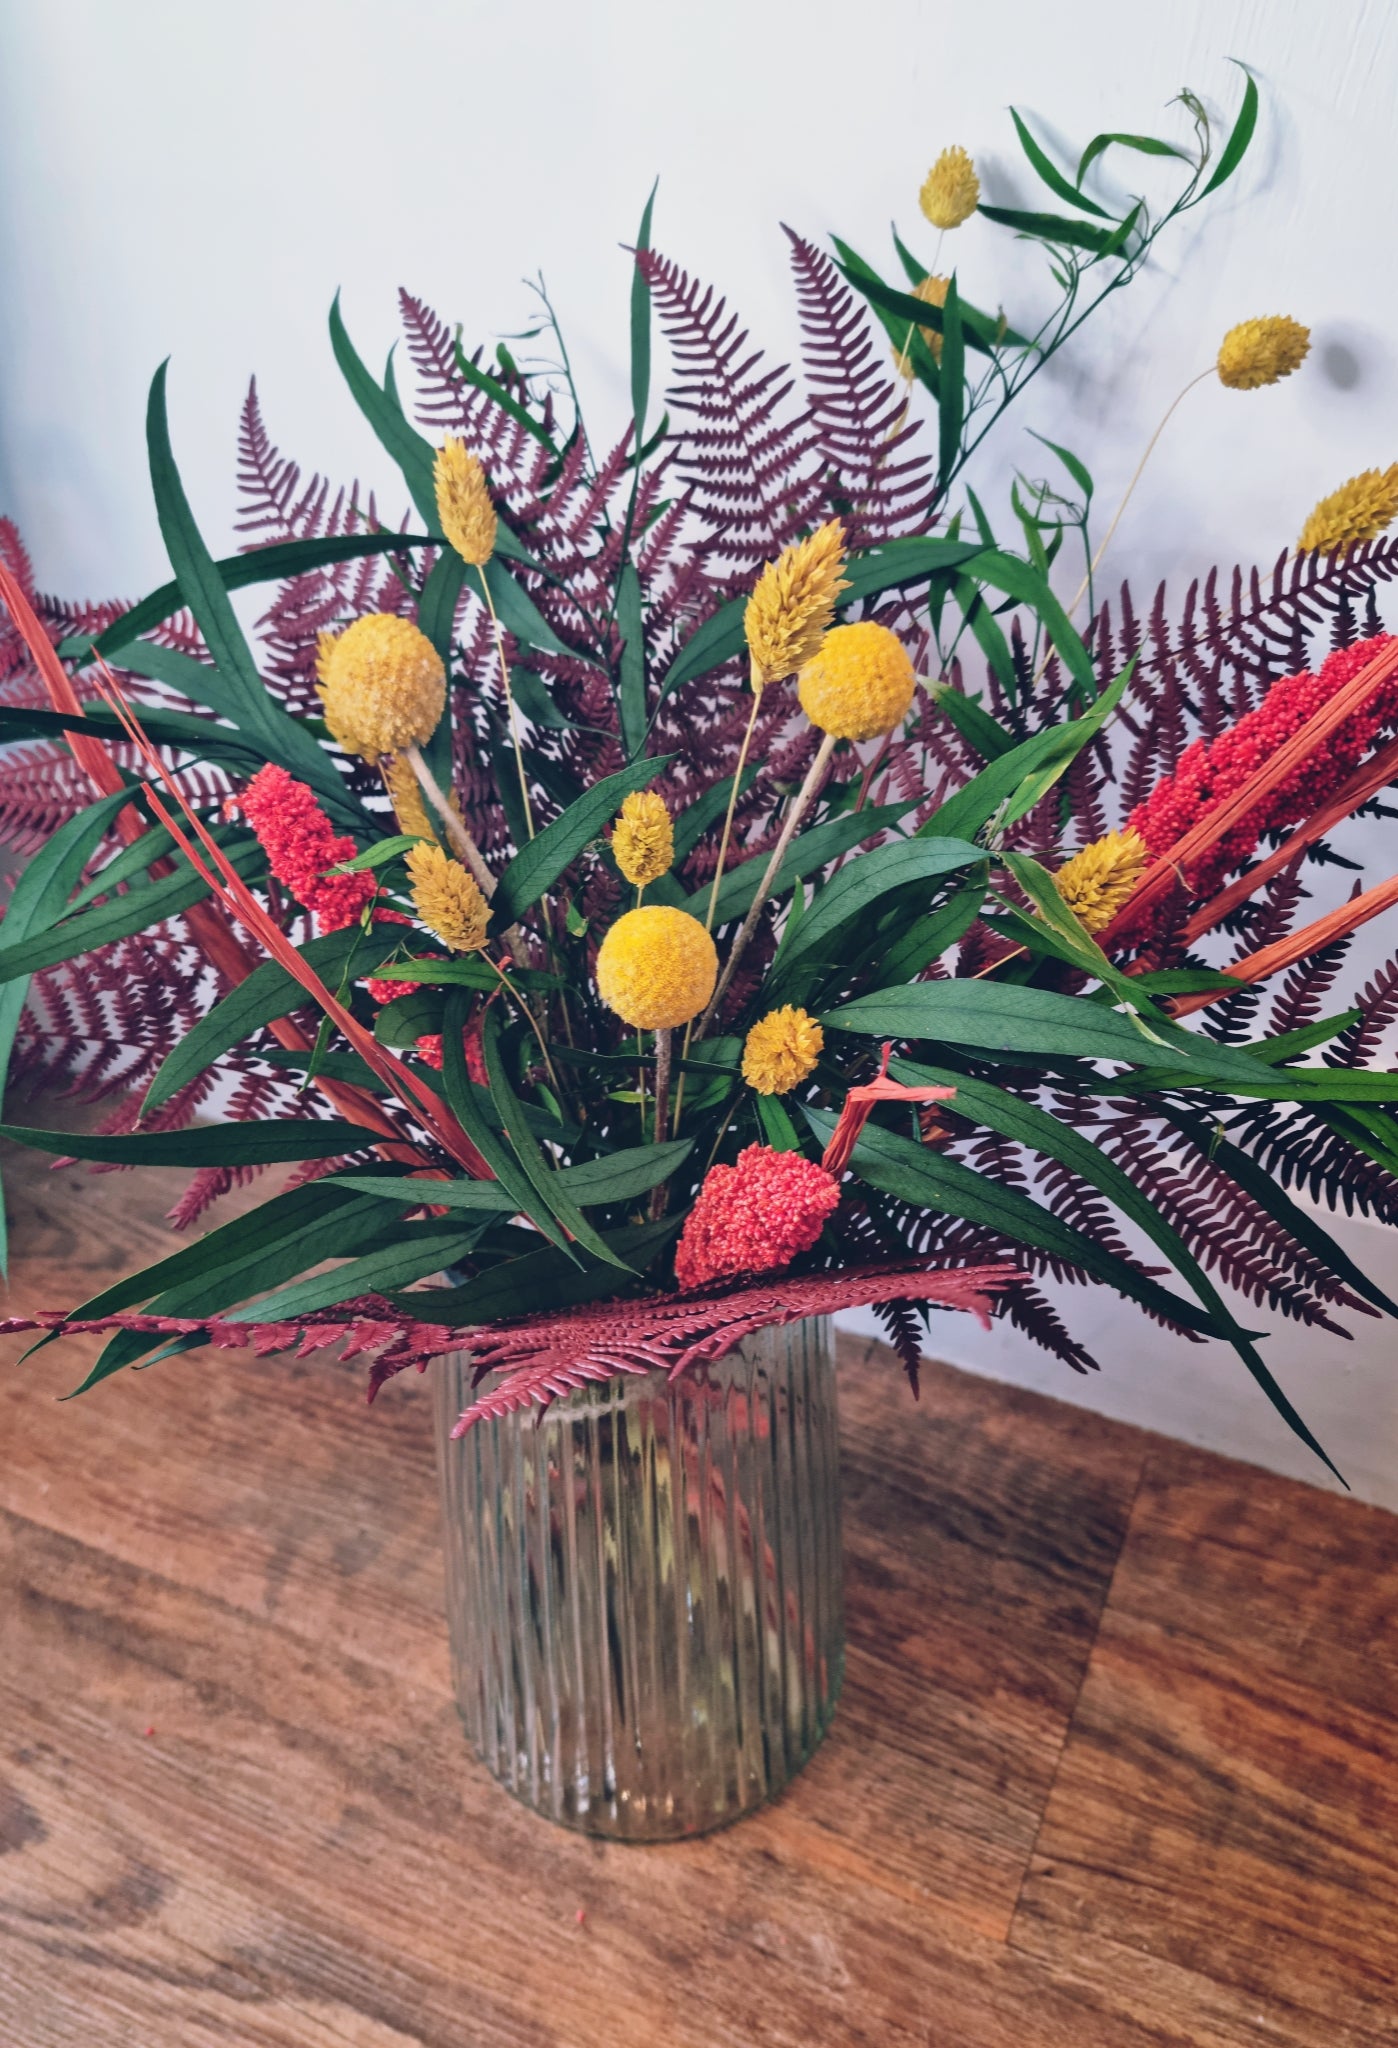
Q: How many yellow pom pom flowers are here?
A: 3